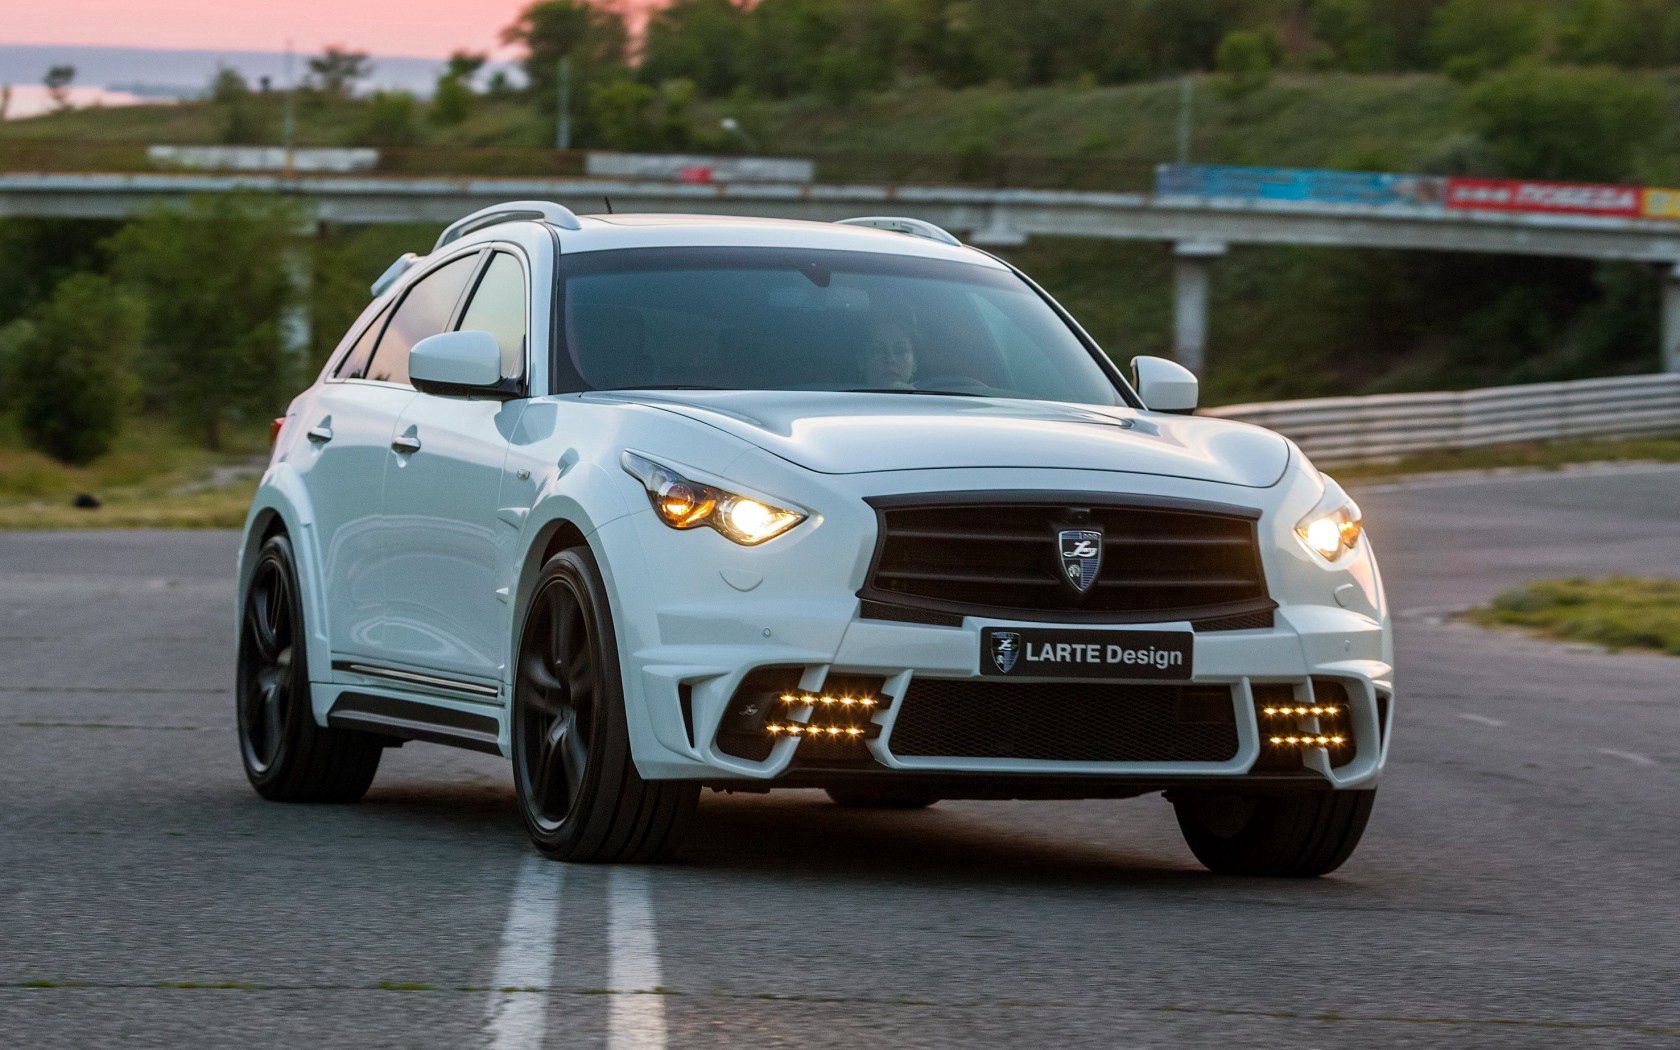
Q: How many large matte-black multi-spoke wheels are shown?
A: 2